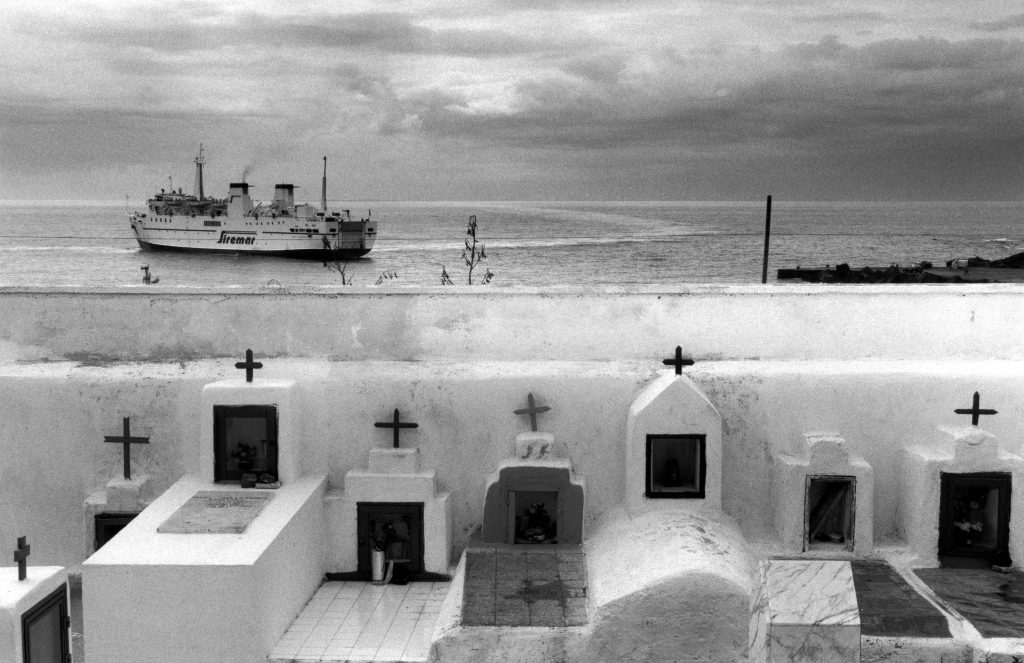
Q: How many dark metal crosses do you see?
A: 7